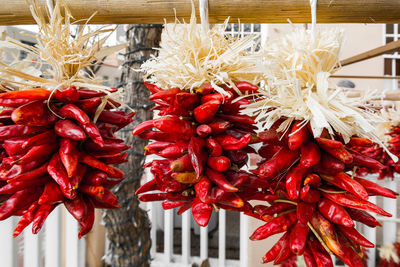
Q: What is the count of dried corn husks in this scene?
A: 3